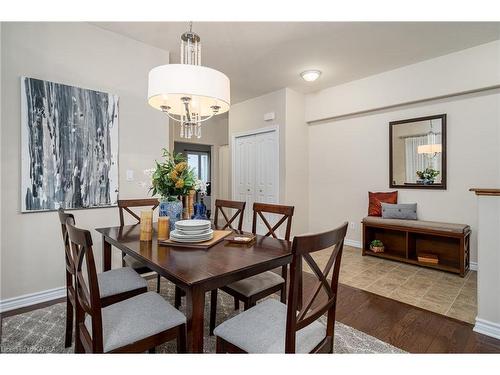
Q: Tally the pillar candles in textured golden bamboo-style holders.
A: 2